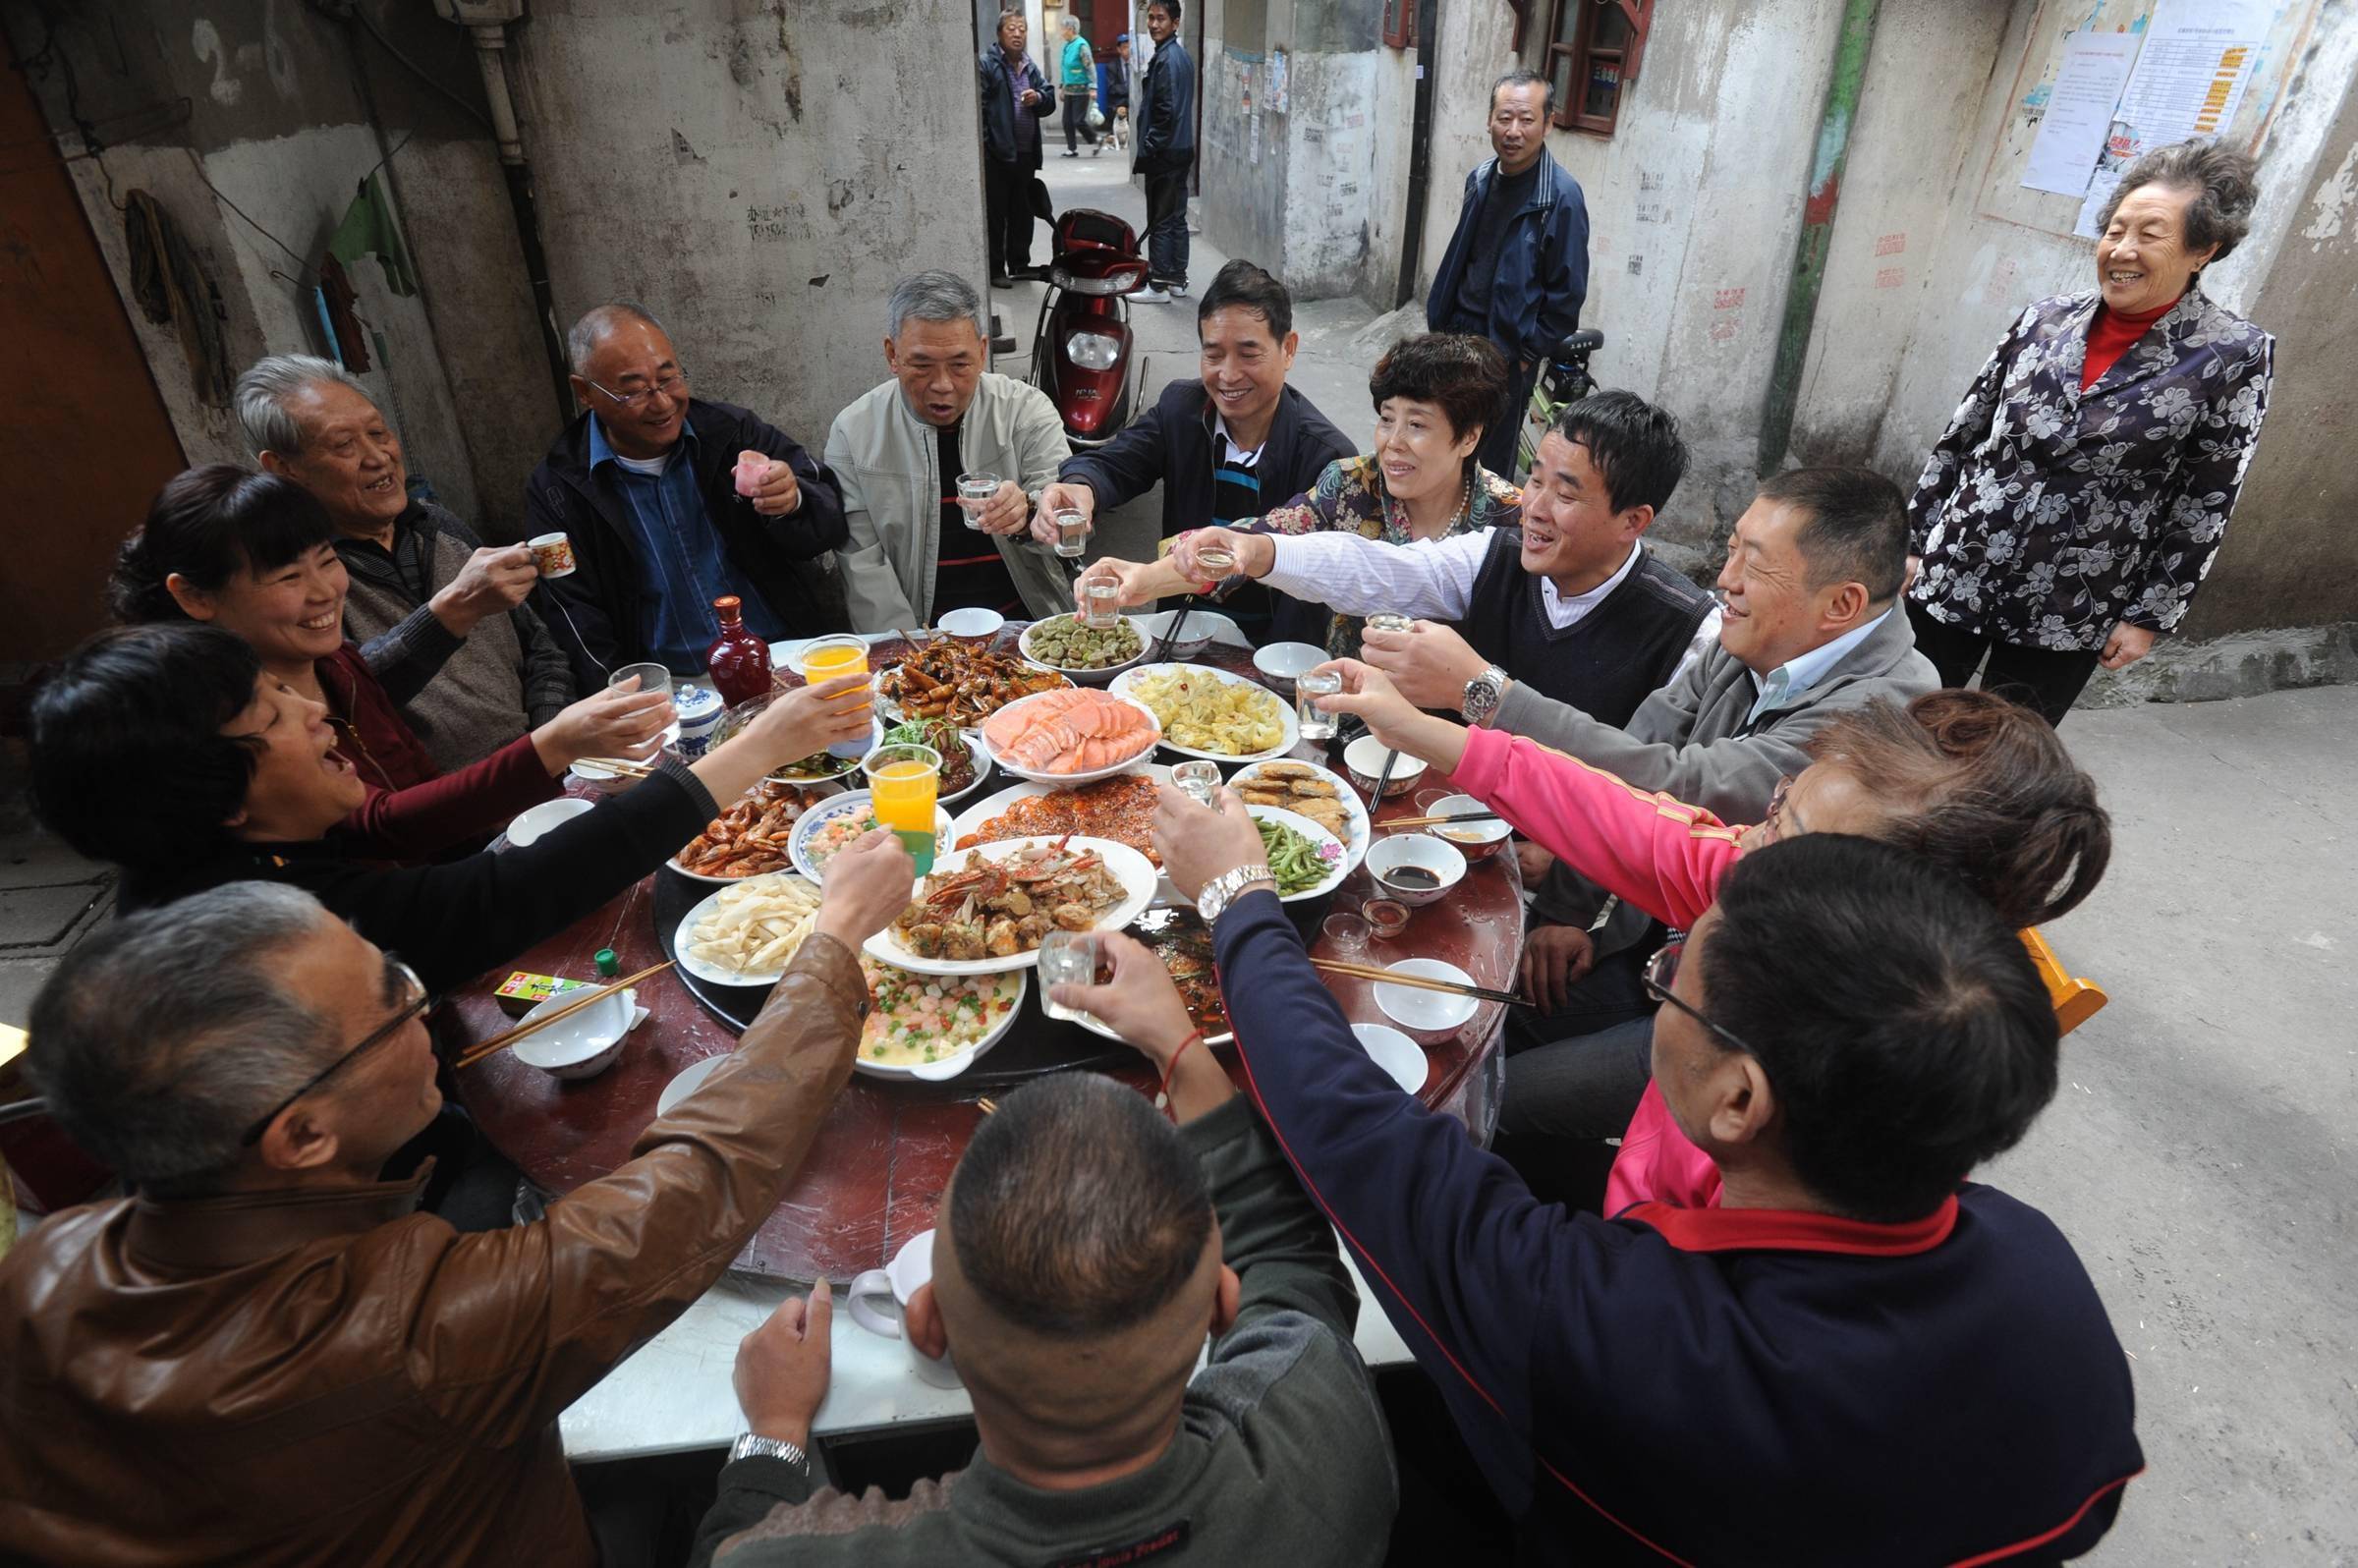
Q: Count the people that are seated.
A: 13